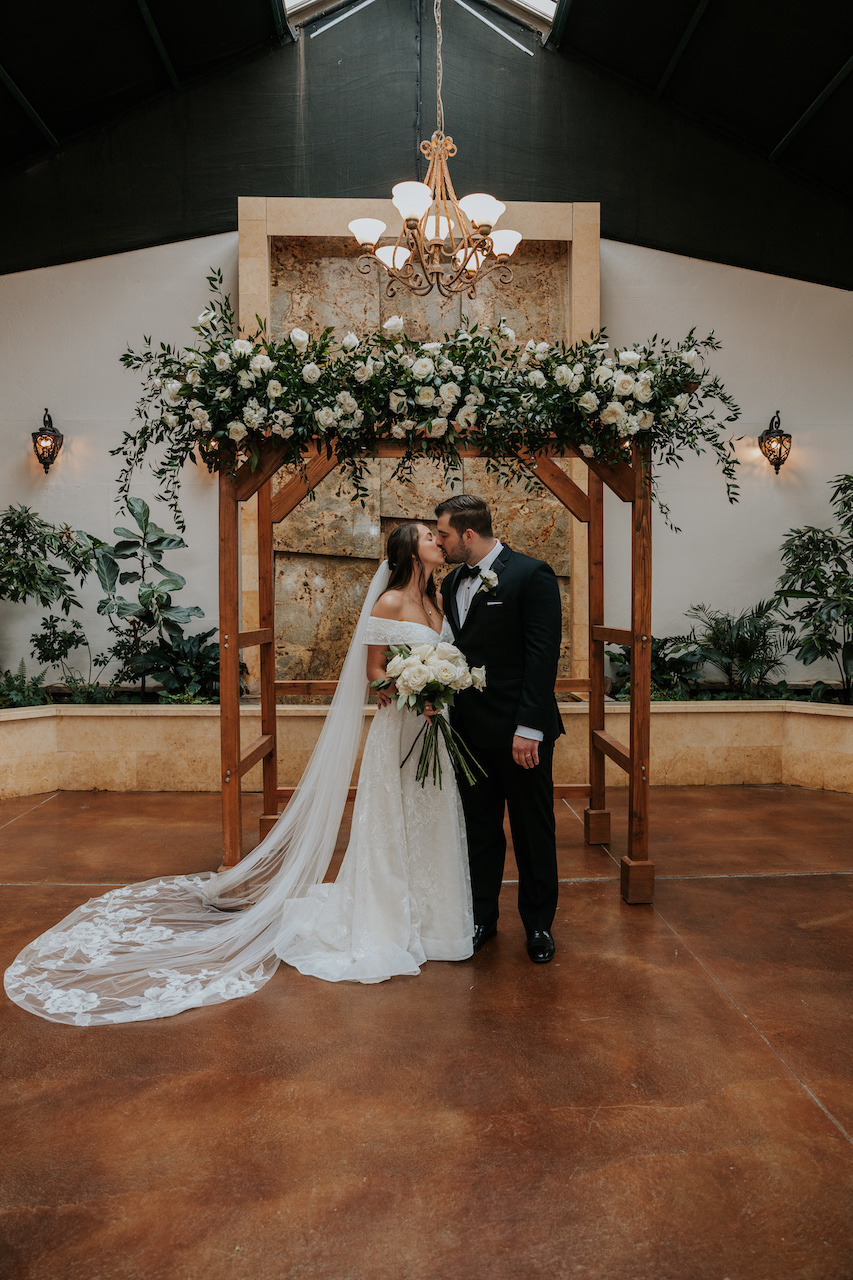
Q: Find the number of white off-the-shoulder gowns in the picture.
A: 1